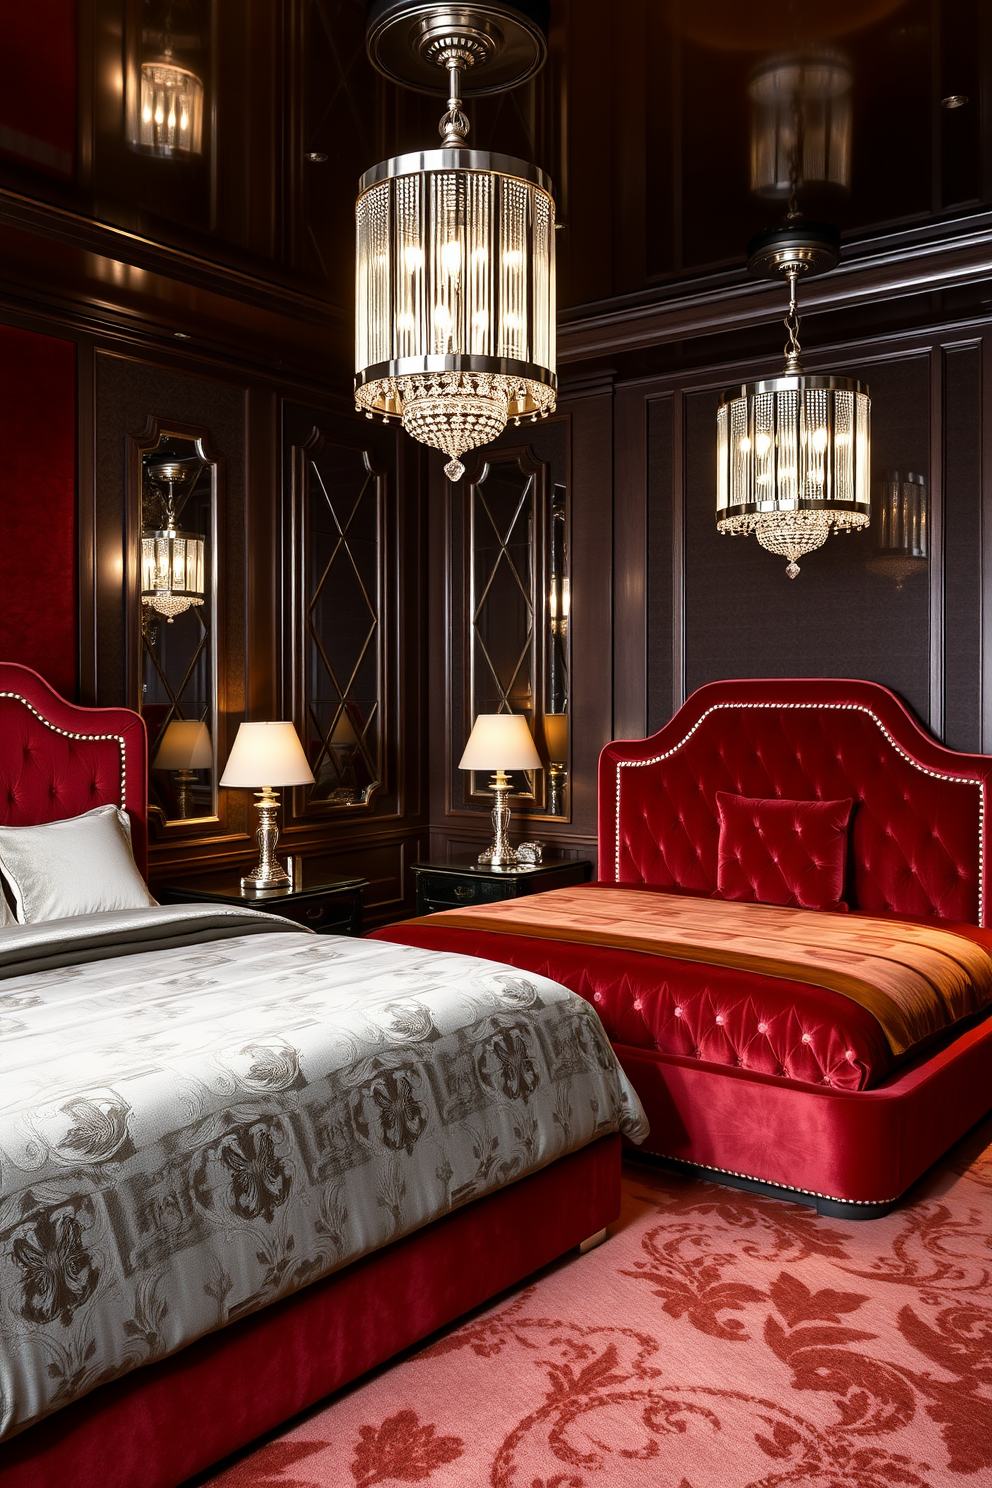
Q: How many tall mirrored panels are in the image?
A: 3